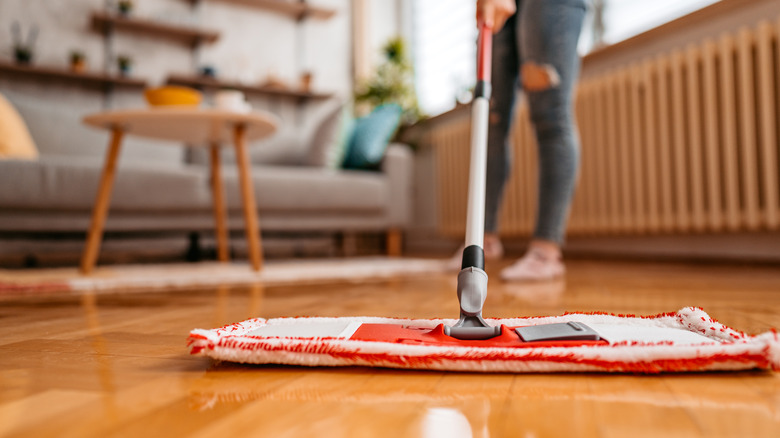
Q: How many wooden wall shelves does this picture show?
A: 4